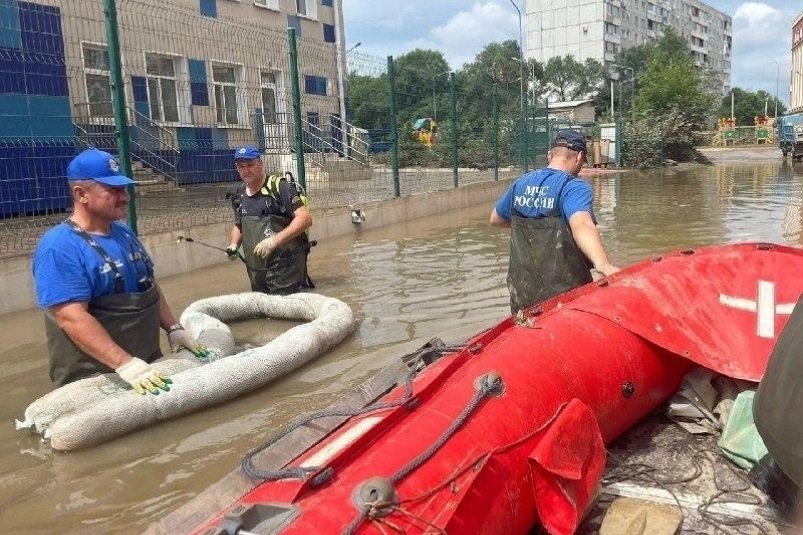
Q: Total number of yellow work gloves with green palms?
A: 4